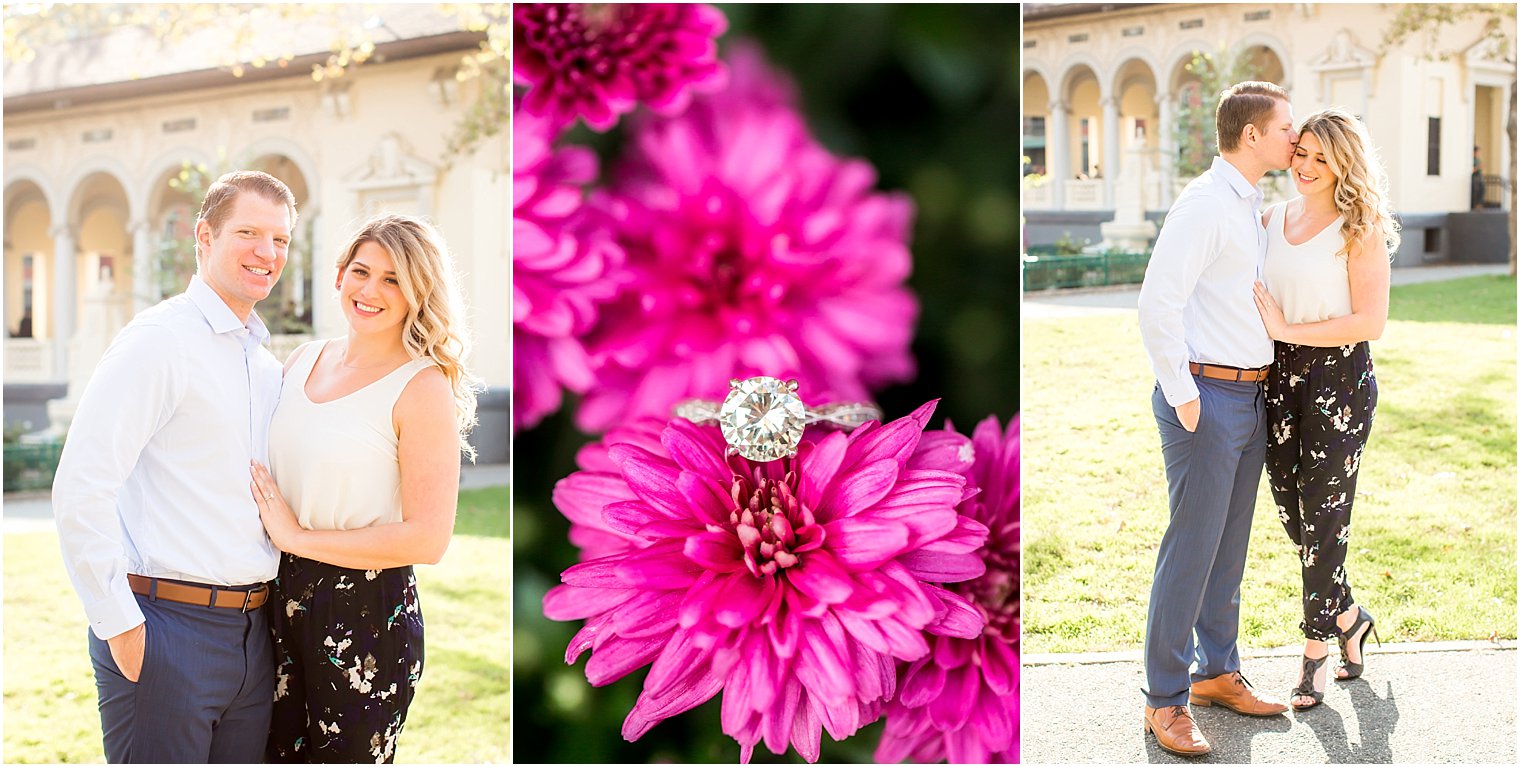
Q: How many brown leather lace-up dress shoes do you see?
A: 2